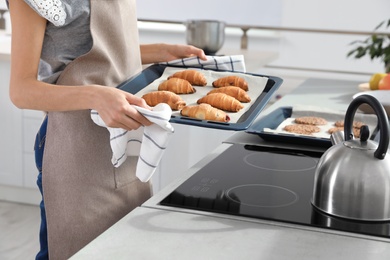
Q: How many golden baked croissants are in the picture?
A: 7